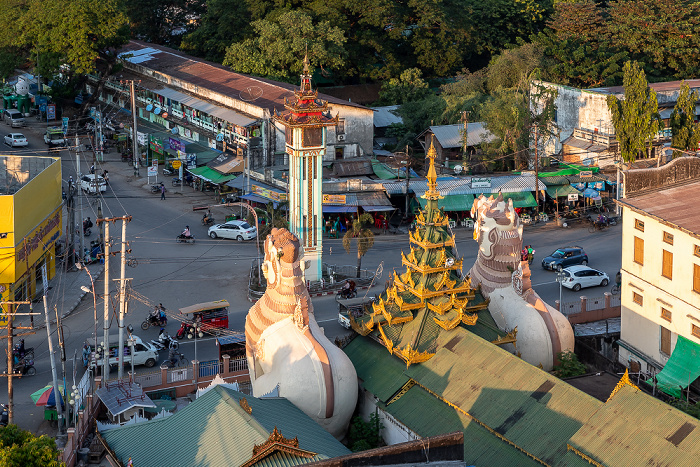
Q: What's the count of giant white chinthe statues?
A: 2